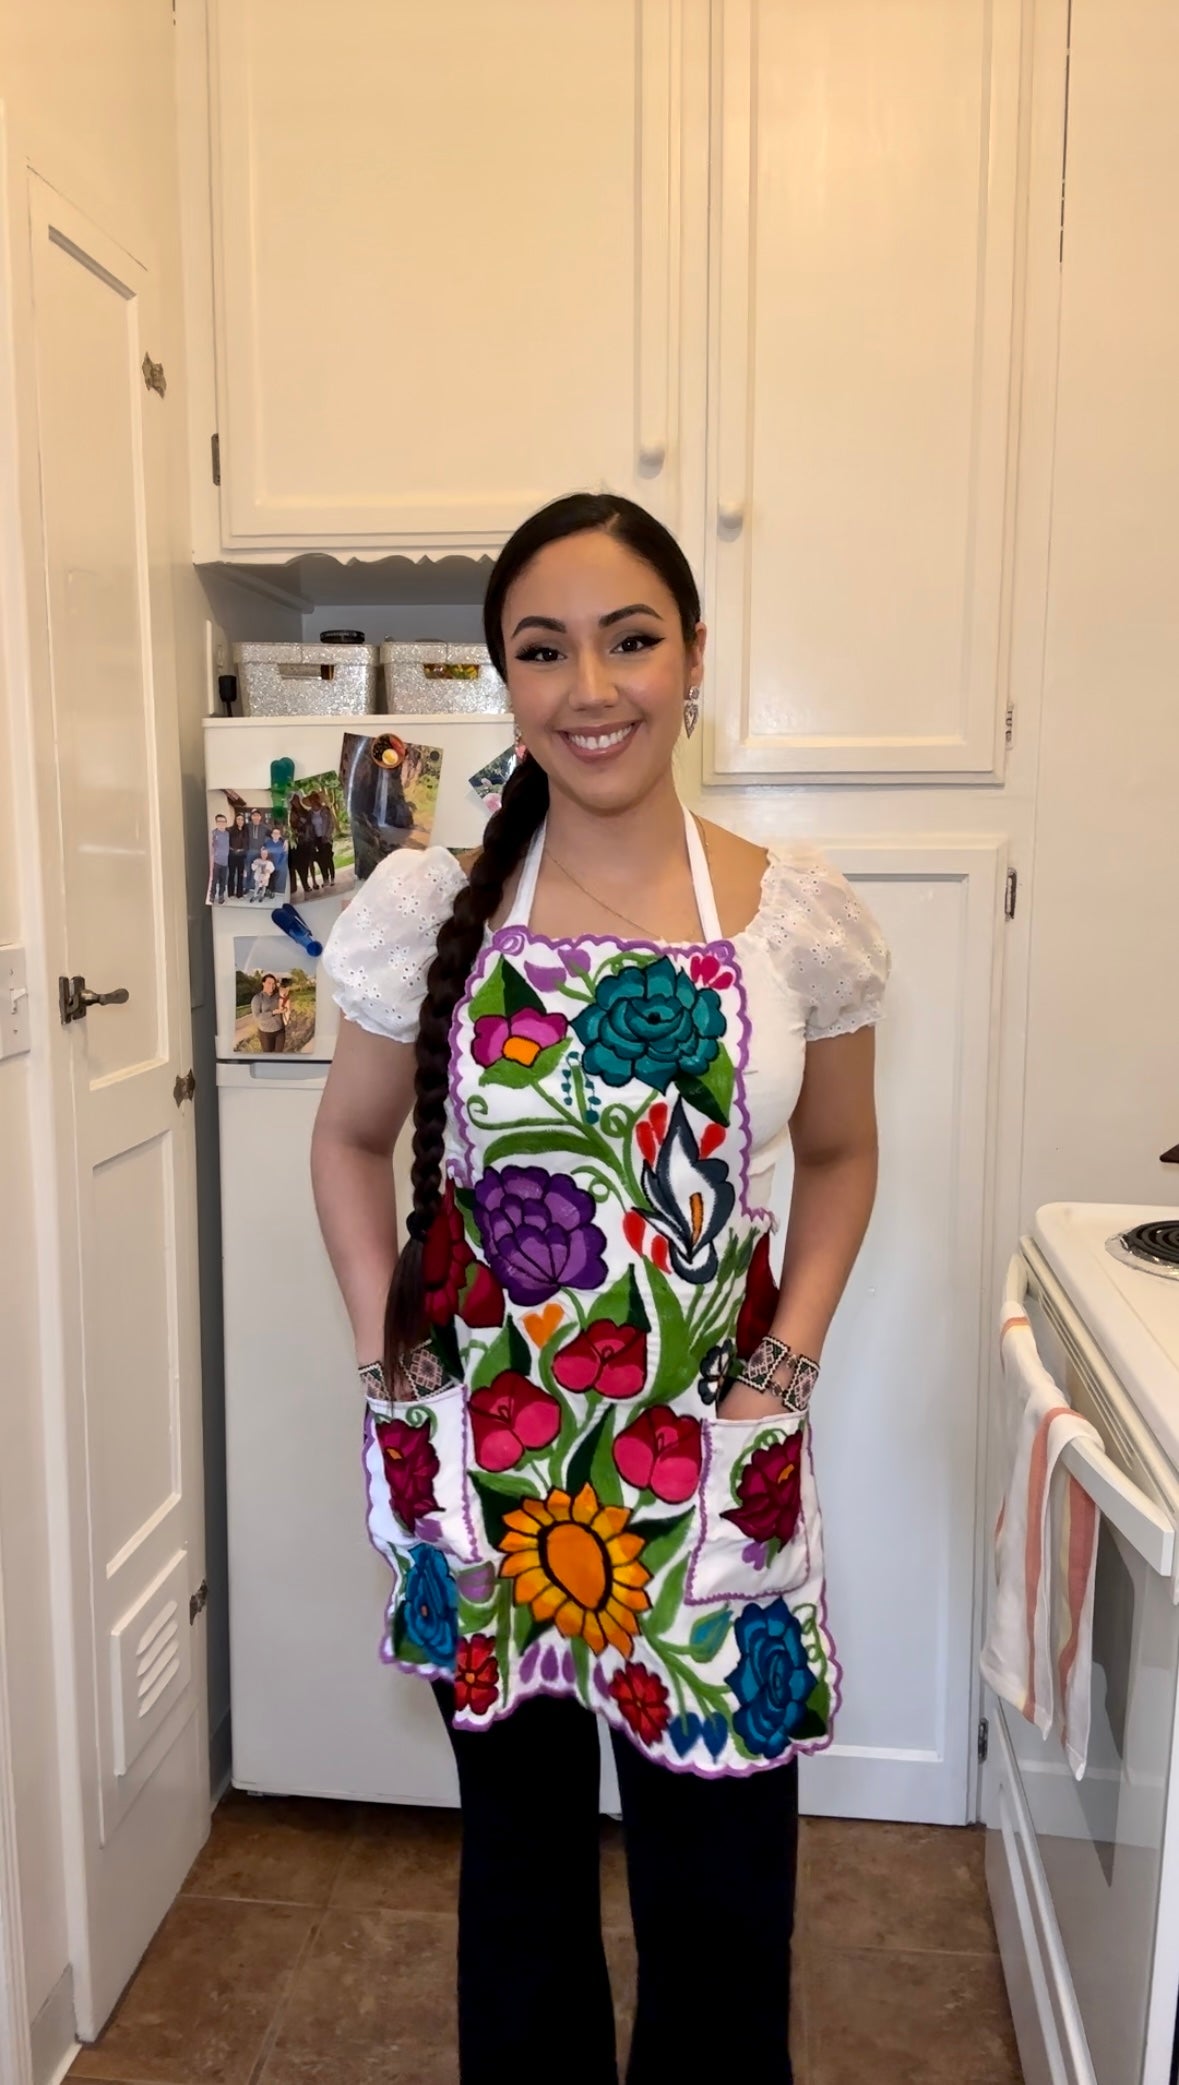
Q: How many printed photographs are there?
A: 5